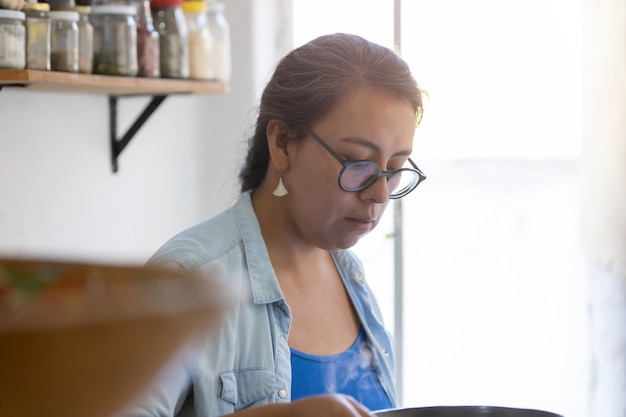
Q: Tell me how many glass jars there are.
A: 9